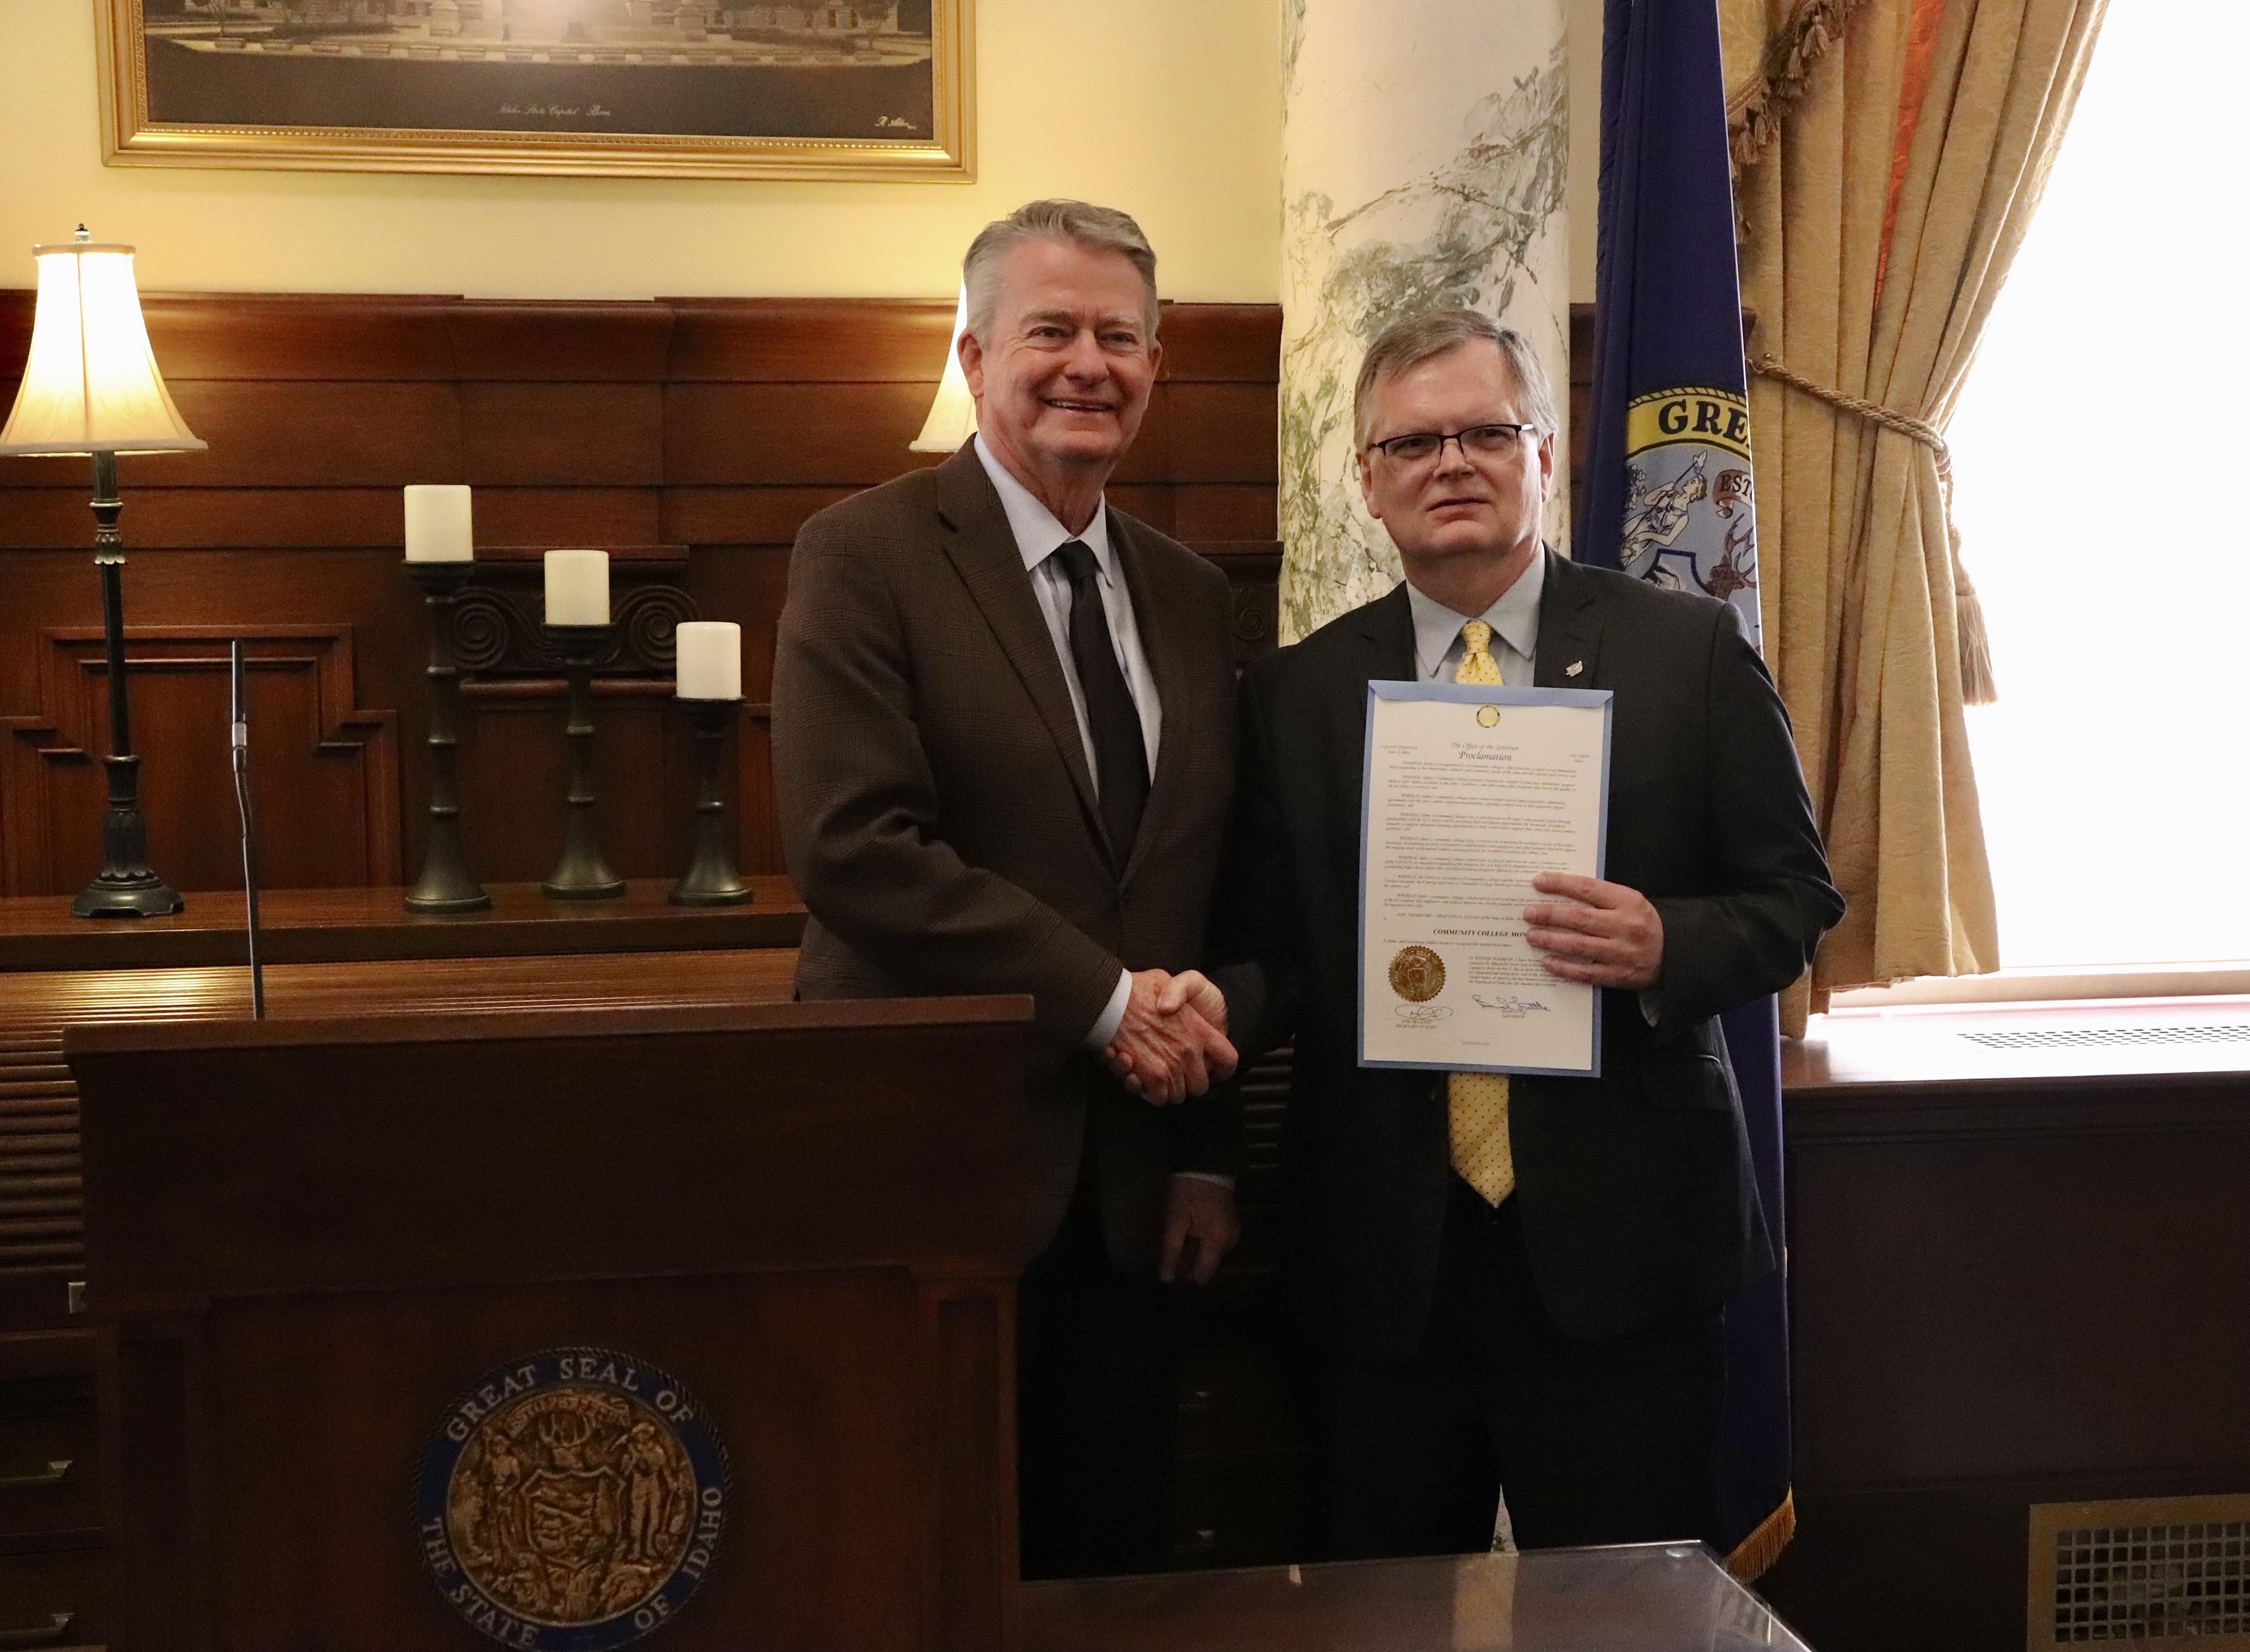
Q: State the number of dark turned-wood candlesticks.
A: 3